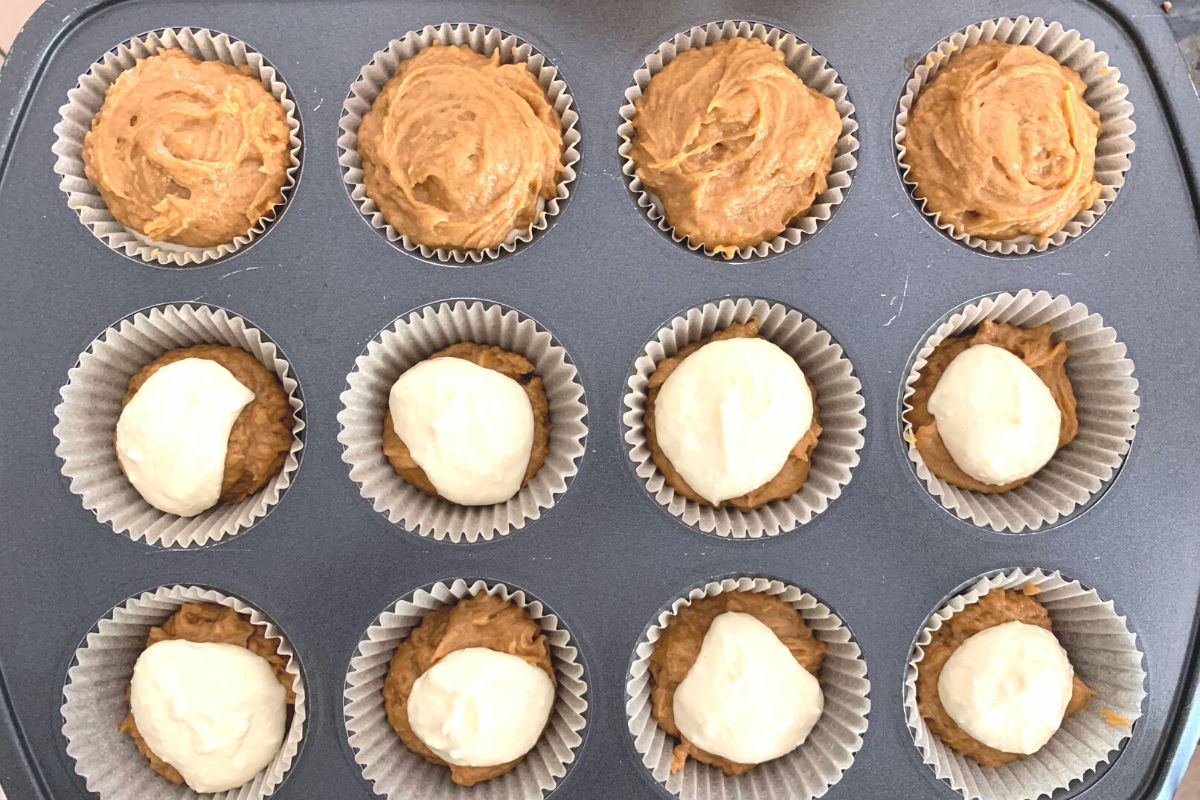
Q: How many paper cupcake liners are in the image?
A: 12